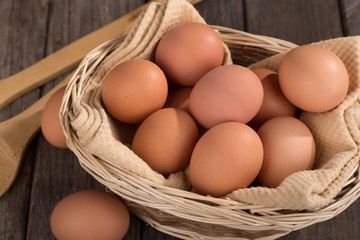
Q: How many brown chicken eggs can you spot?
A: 11